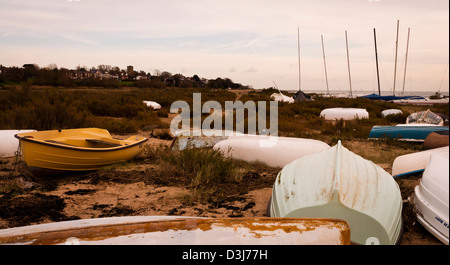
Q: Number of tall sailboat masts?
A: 6